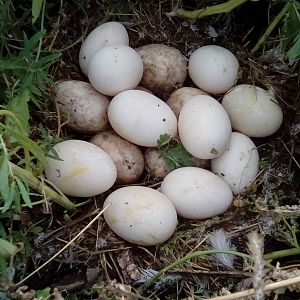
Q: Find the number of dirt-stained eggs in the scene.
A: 5